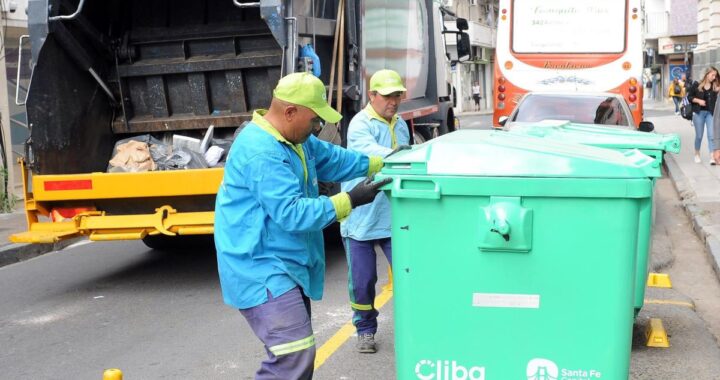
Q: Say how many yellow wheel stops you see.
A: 2